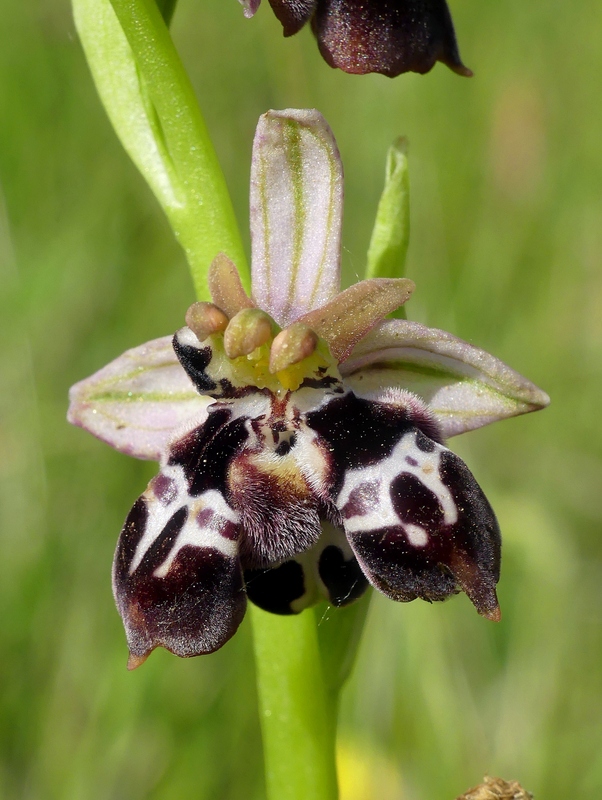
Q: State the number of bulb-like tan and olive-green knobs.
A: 3